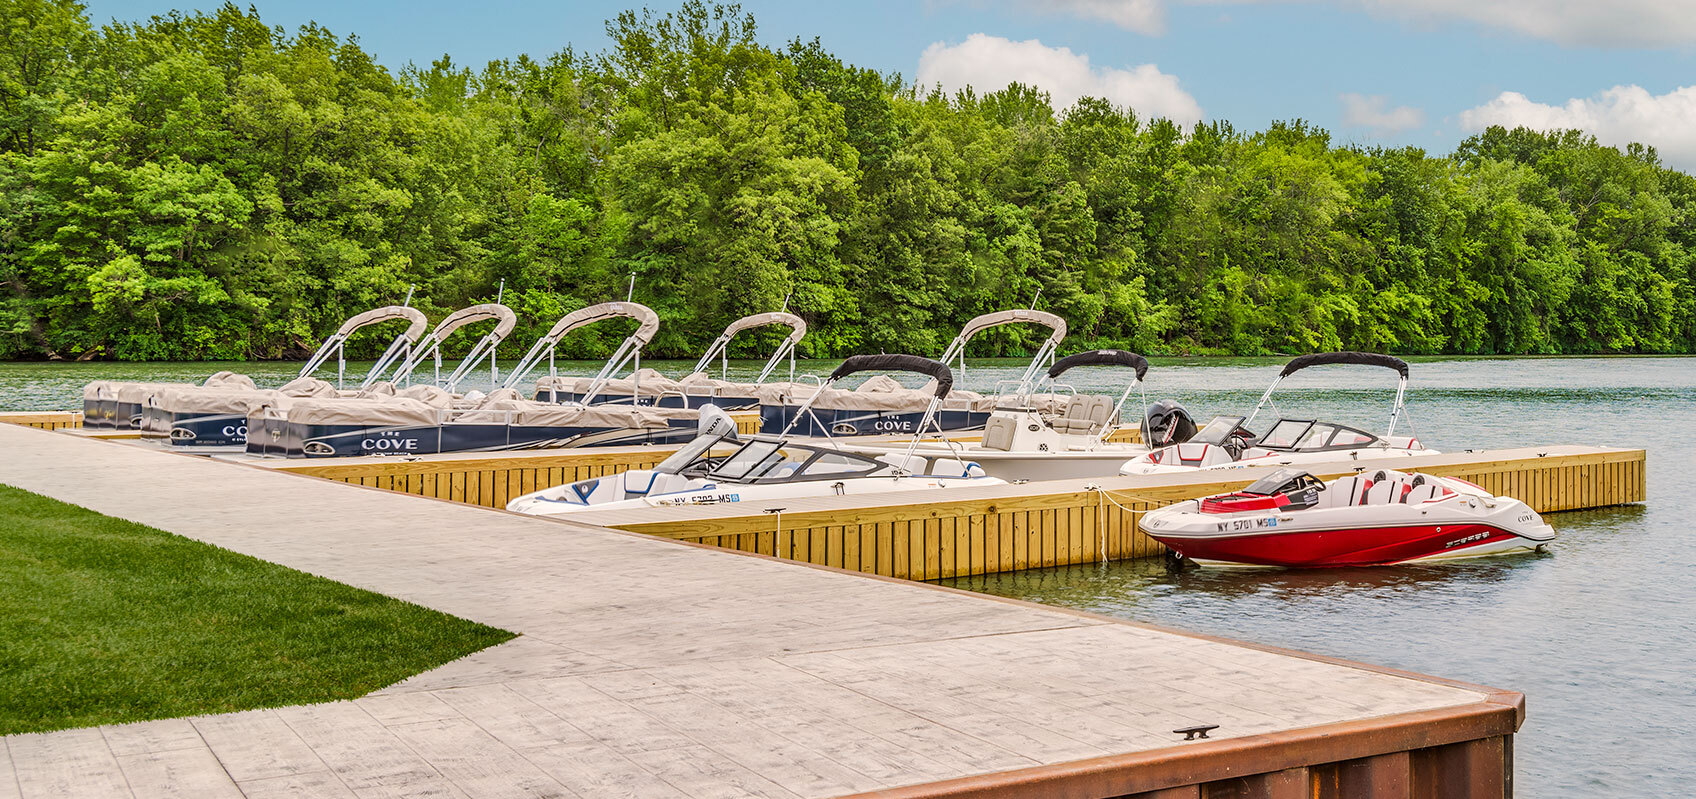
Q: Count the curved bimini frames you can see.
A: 8